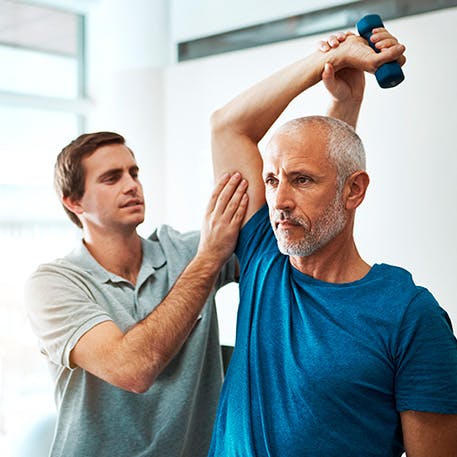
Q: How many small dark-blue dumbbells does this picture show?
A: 1